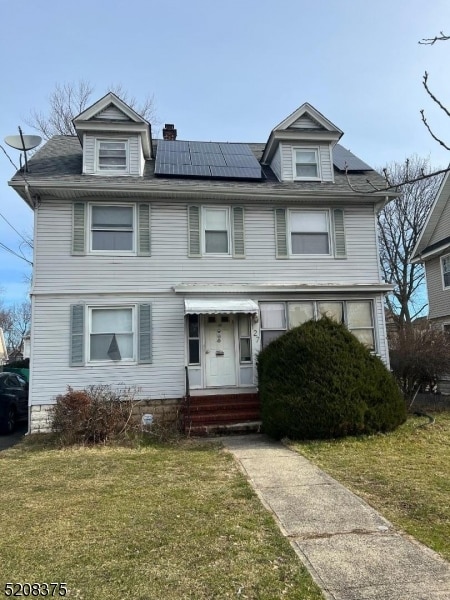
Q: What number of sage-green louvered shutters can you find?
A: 8